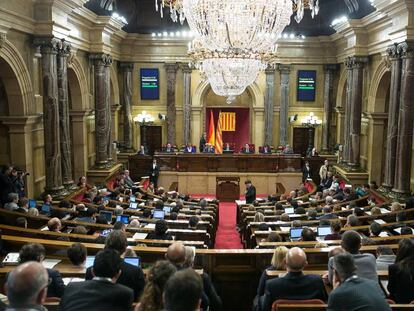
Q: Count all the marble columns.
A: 14